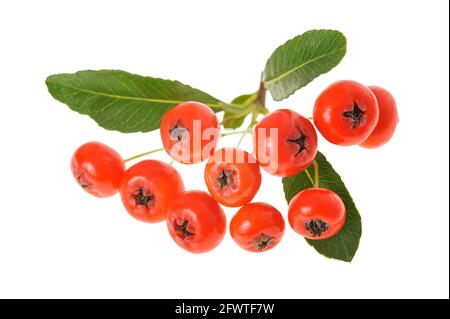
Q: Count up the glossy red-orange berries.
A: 10